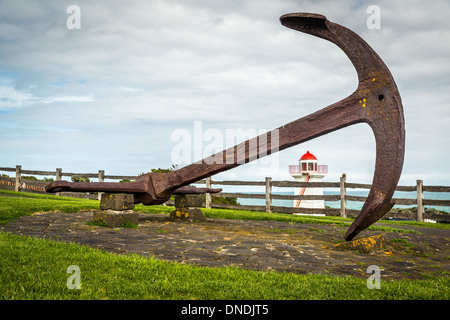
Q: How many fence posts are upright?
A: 7